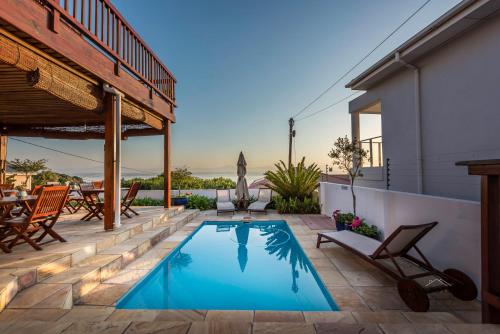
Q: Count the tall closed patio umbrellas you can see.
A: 1